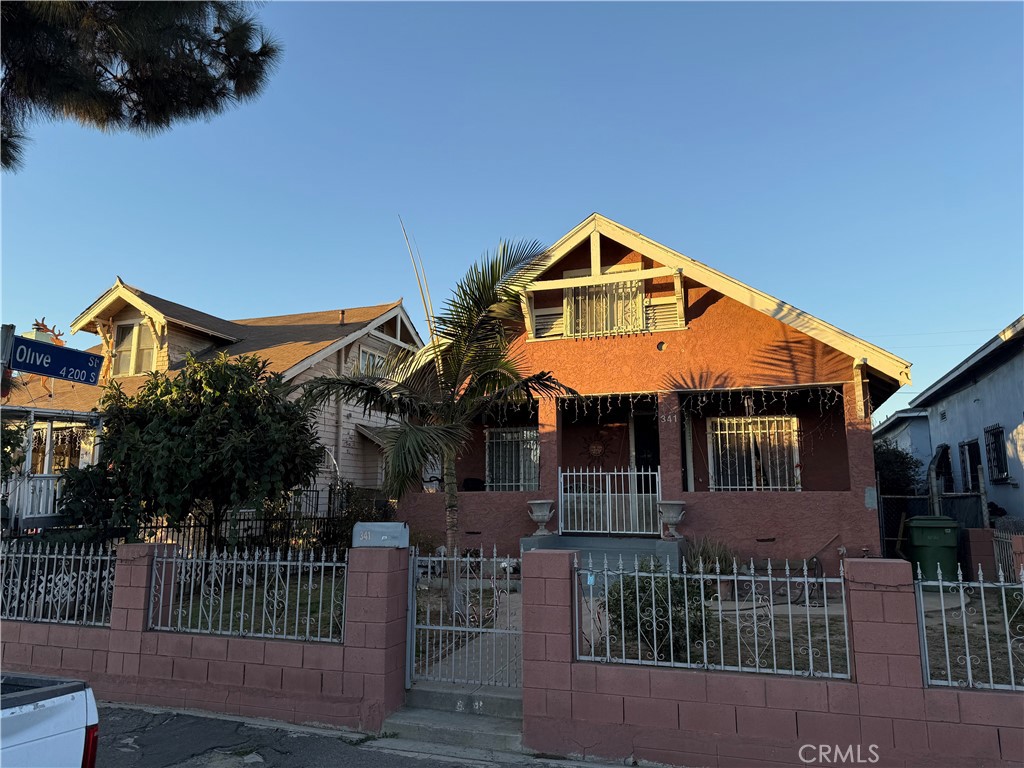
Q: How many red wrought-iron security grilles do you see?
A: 0